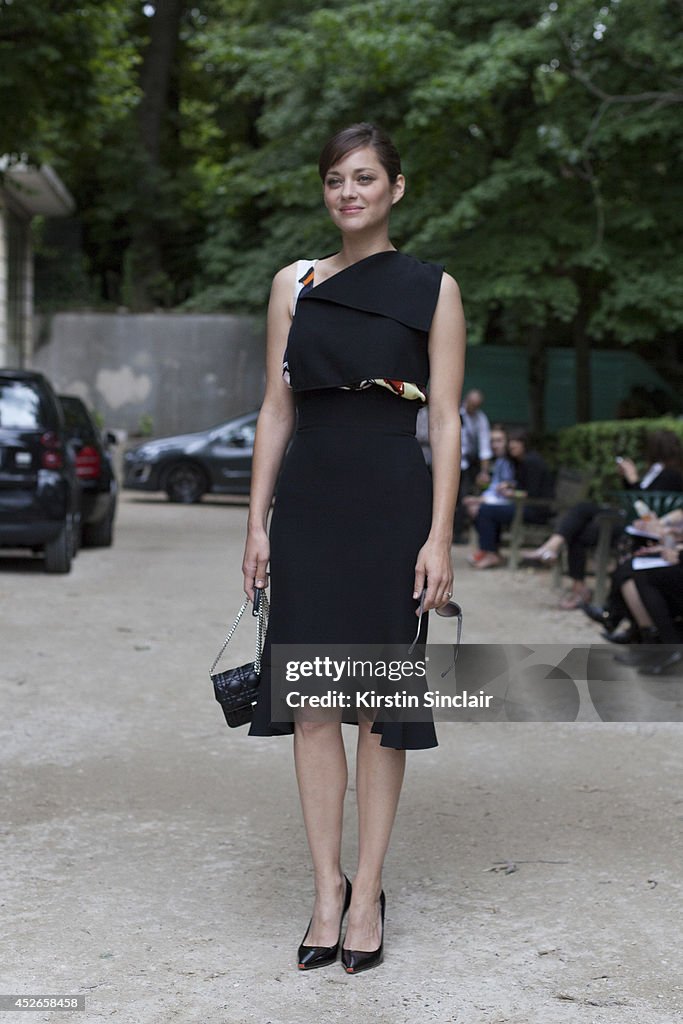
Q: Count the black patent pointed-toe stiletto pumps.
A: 2